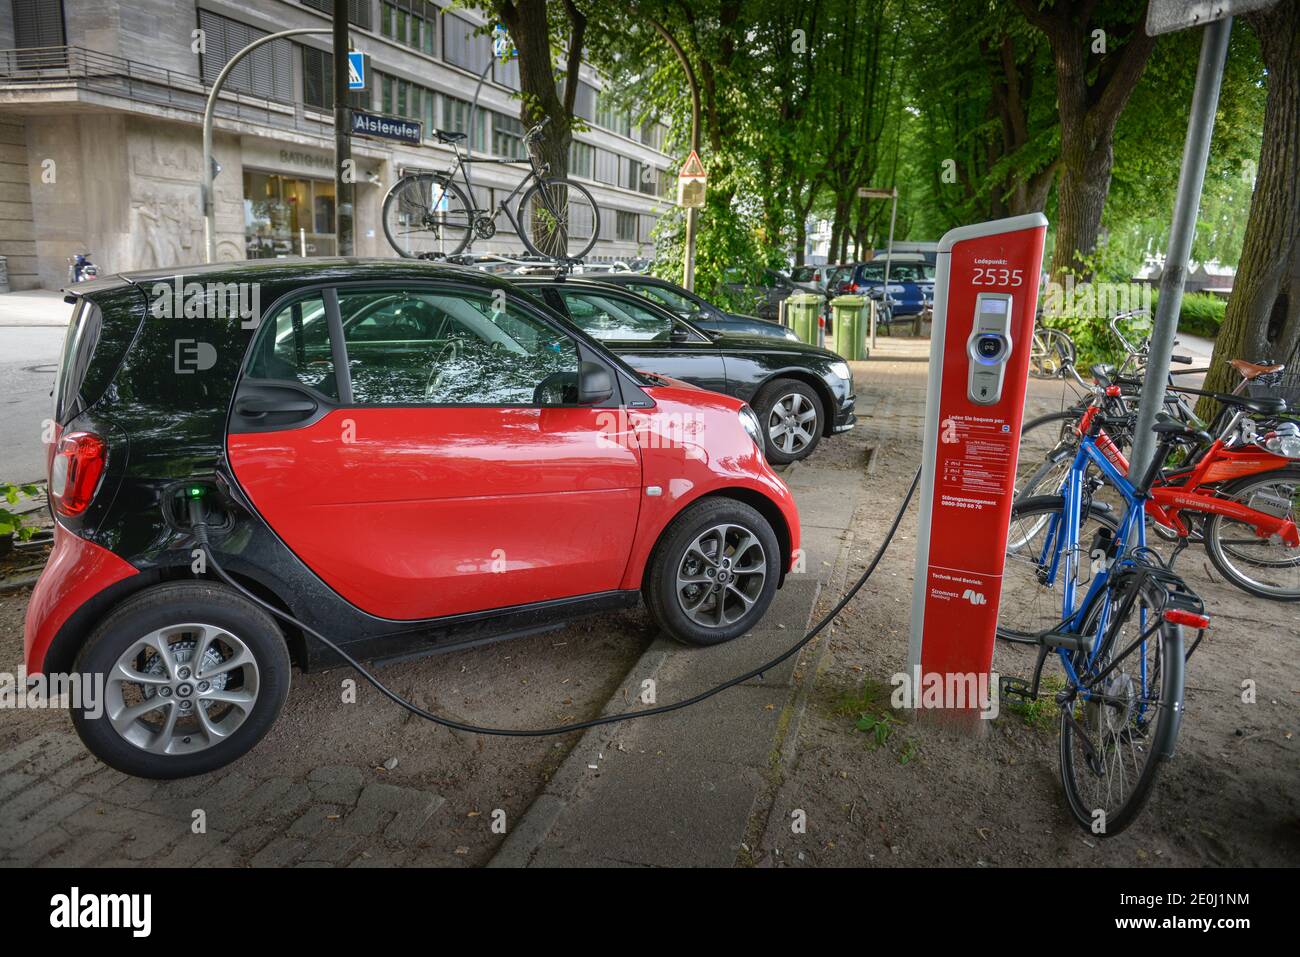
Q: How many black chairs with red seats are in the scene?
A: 0